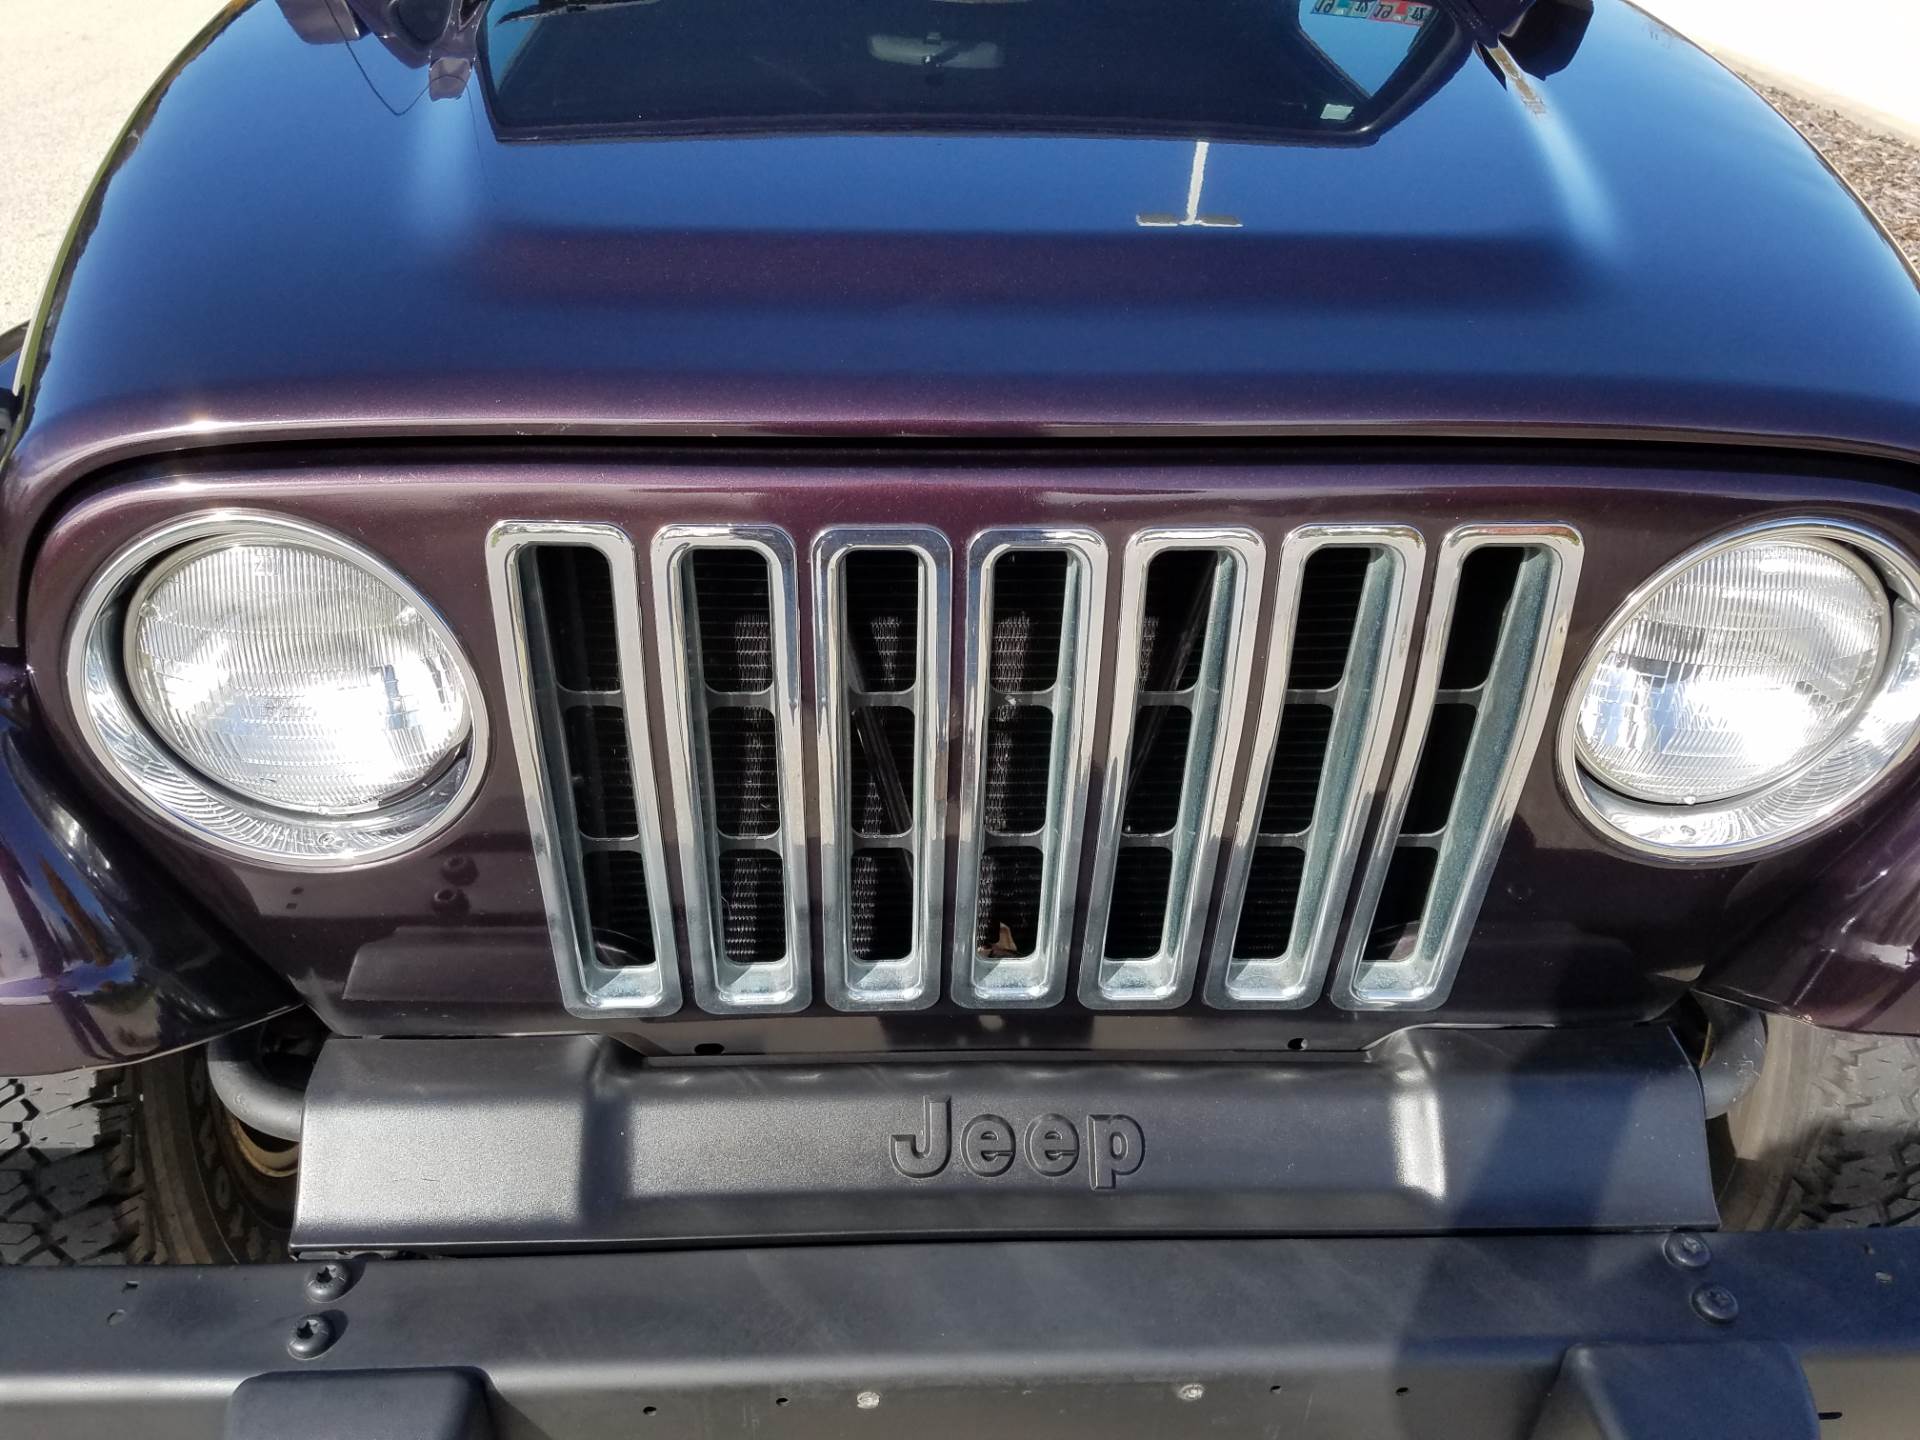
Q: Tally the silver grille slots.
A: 7